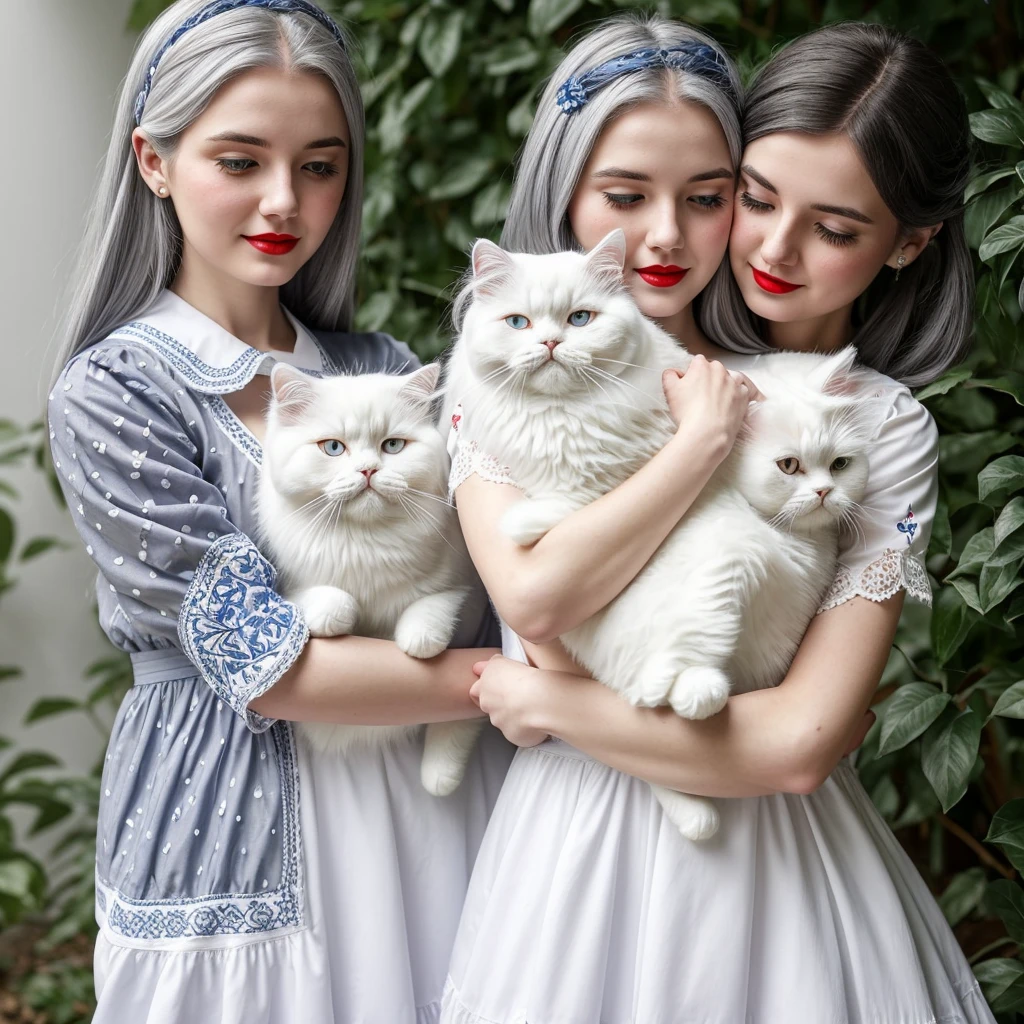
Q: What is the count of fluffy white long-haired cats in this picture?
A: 3